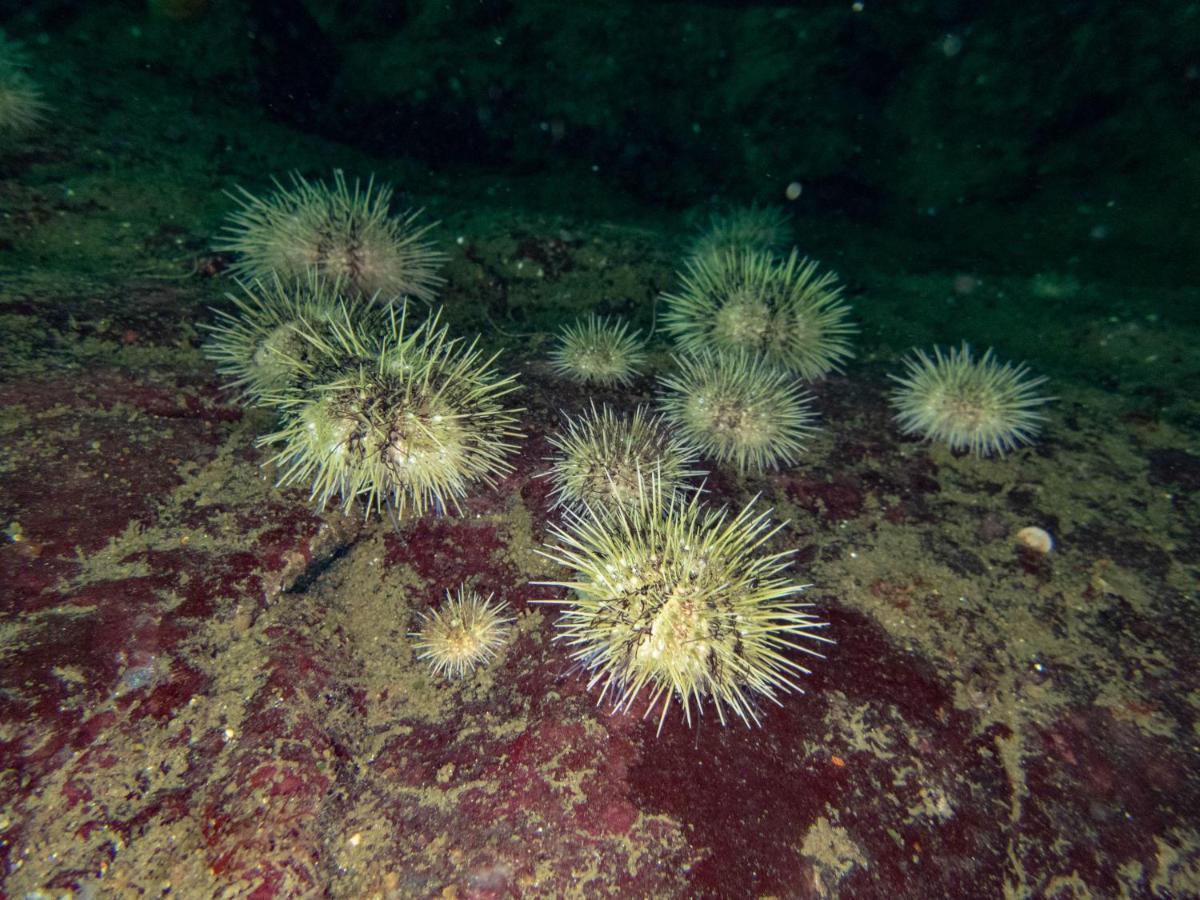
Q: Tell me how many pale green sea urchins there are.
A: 12